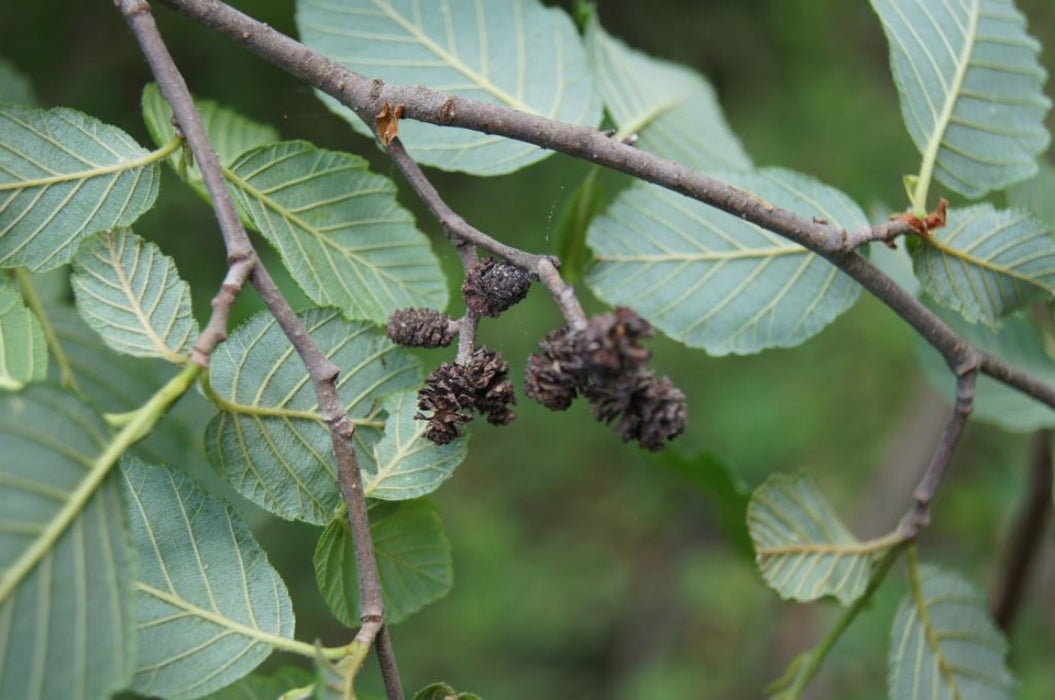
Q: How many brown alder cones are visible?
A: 7